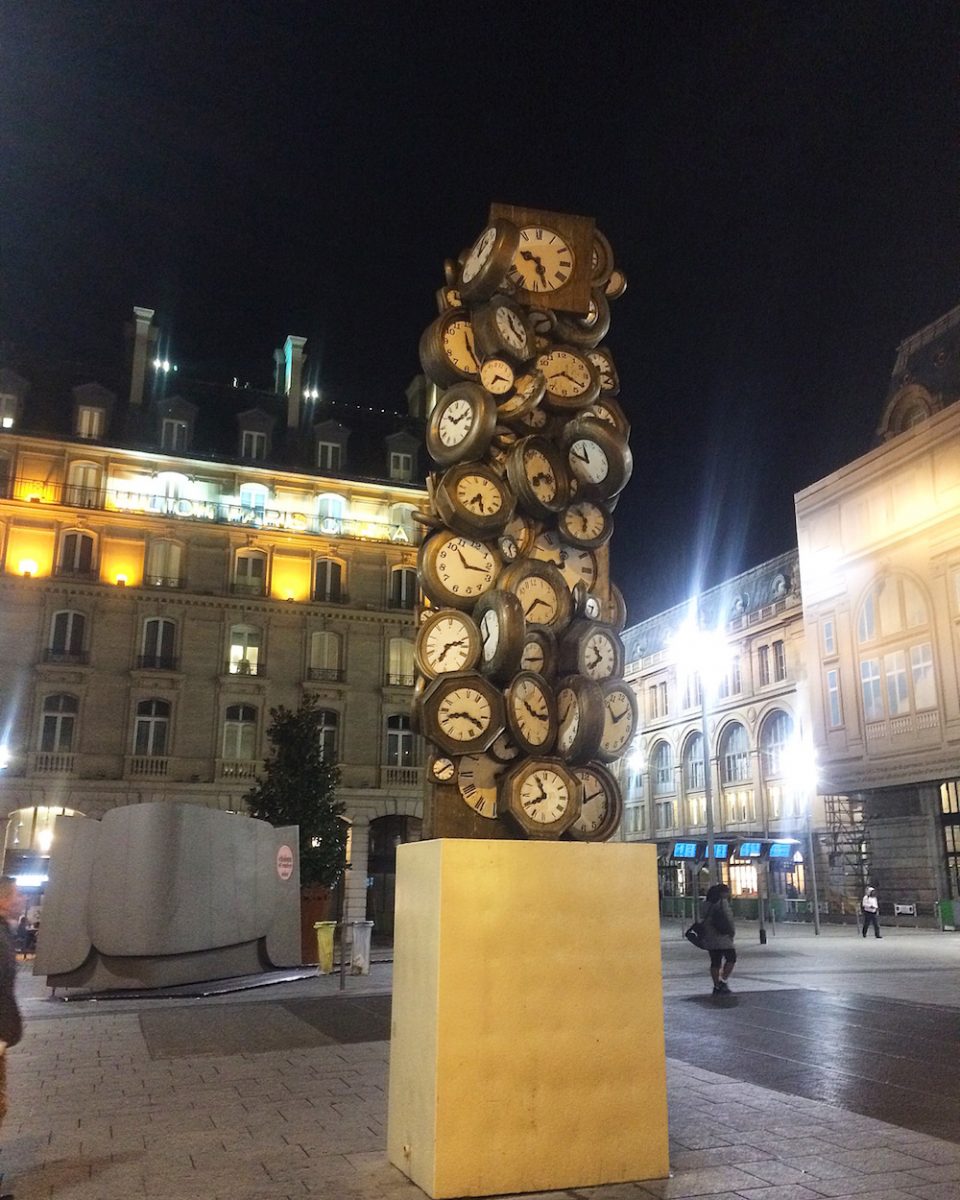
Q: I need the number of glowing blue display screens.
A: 4